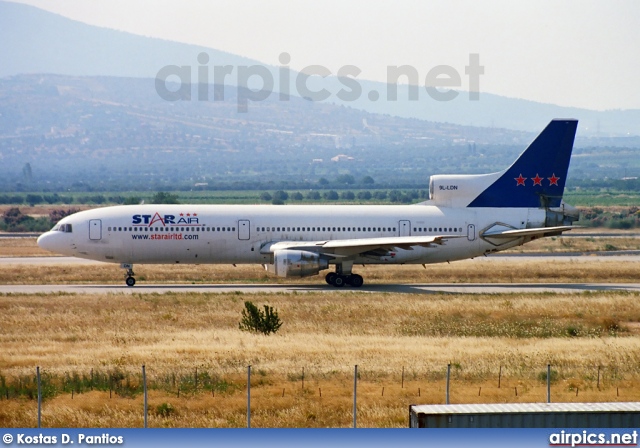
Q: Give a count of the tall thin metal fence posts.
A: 6